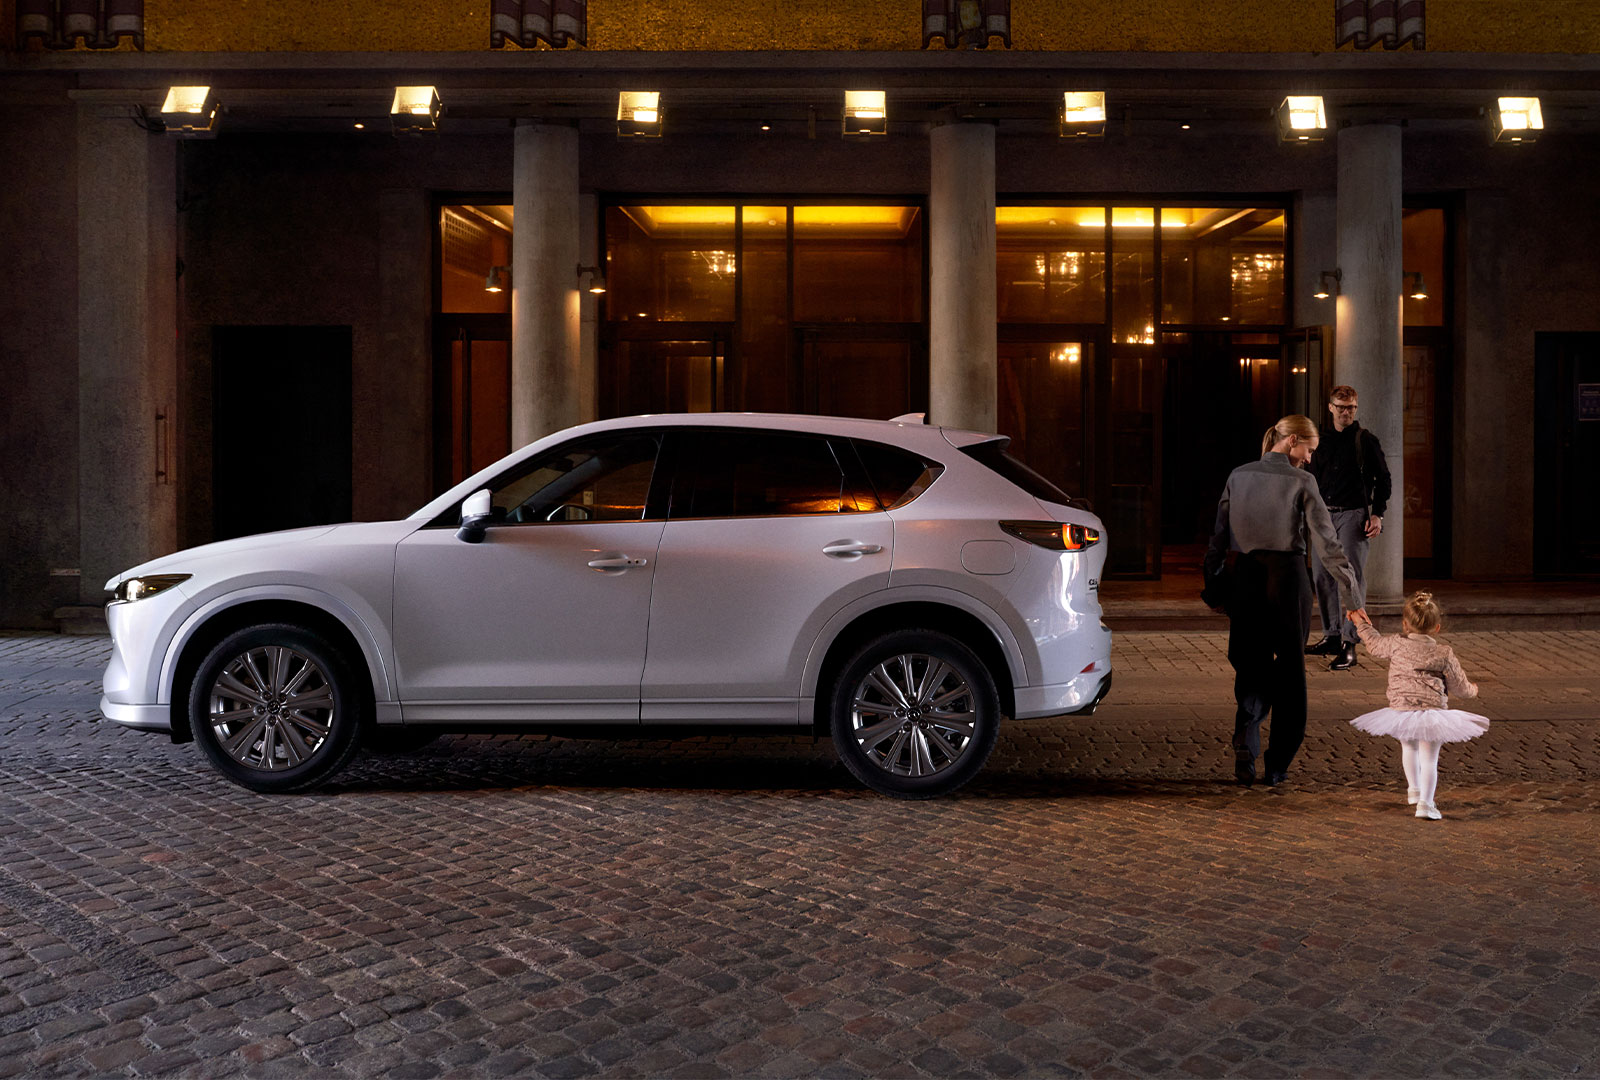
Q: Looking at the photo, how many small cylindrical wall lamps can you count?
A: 4